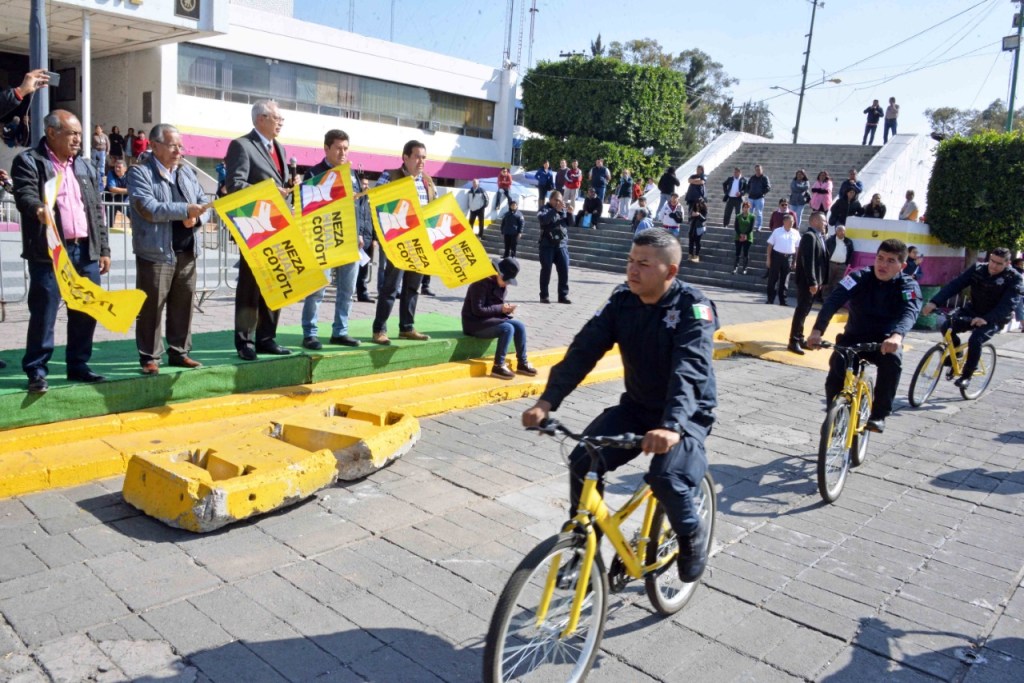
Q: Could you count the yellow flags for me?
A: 5